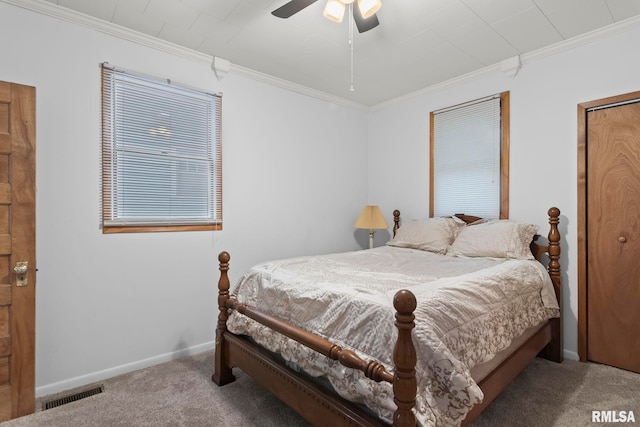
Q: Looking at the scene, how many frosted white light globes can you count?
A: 2